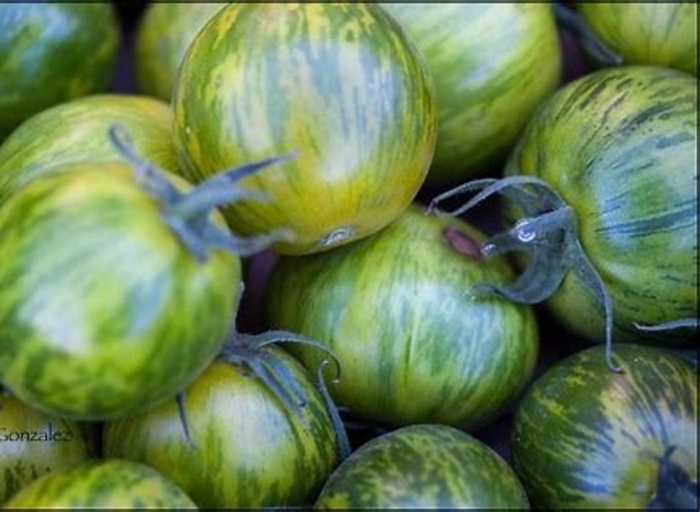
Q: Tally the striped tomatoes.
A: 14